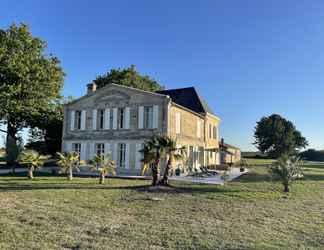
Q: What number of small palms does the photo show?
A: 4